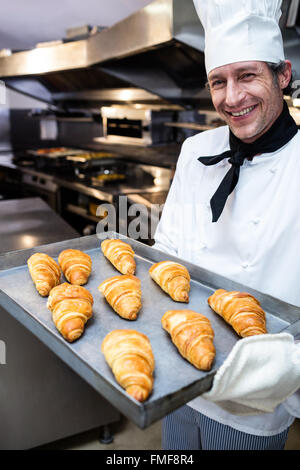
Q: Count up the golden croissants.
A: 9